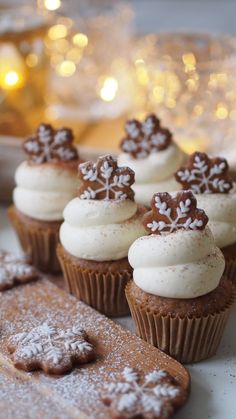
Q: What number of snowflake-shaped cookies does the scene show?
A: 8